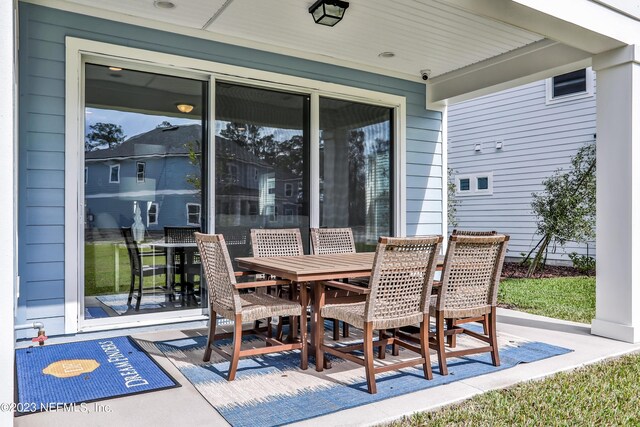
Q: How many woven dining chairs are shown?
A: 6